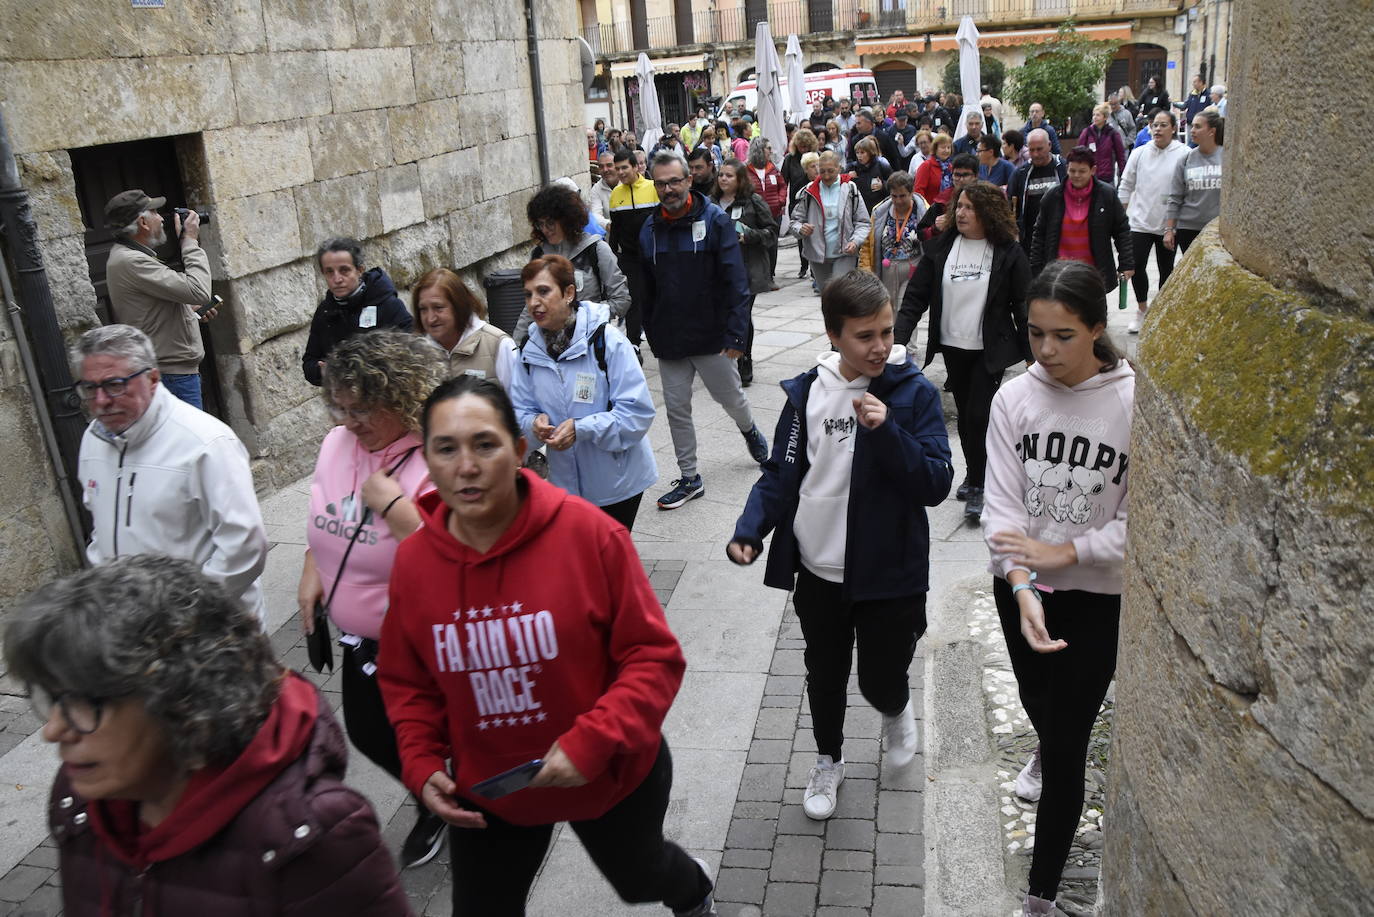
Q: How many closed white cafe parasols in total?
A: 4